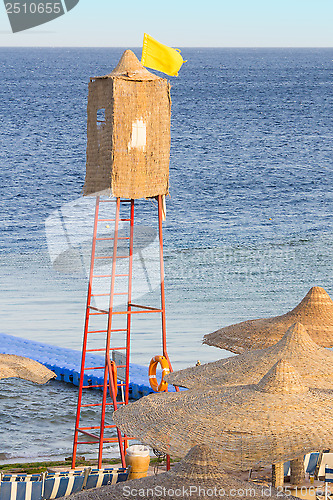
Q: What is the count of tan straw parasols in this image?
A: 5